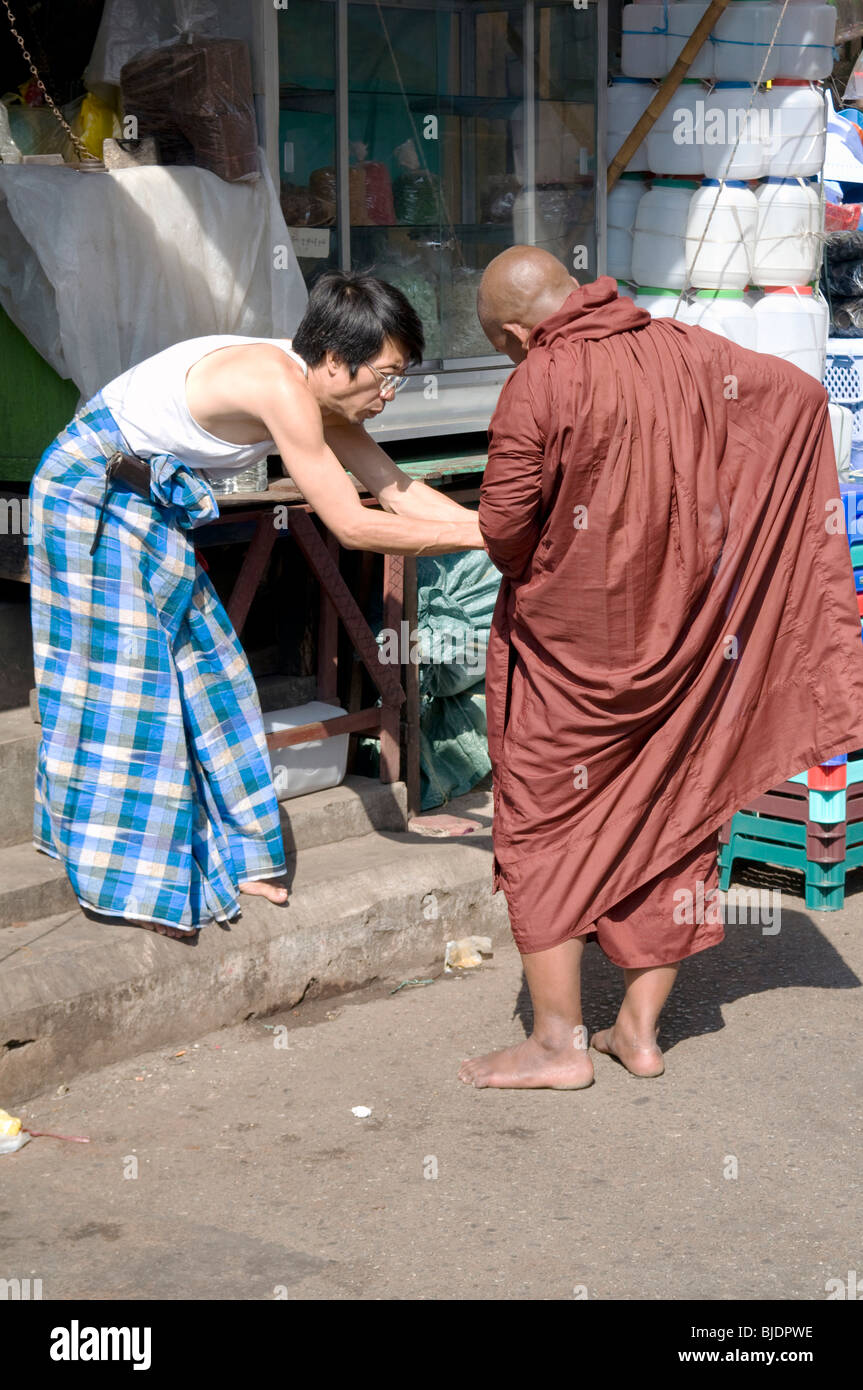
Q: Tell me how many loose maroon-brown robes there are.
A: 1